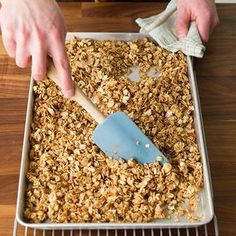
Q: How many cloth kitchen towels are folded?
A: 1